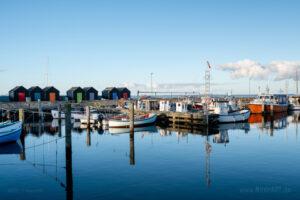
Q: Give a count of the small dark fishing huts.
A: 7